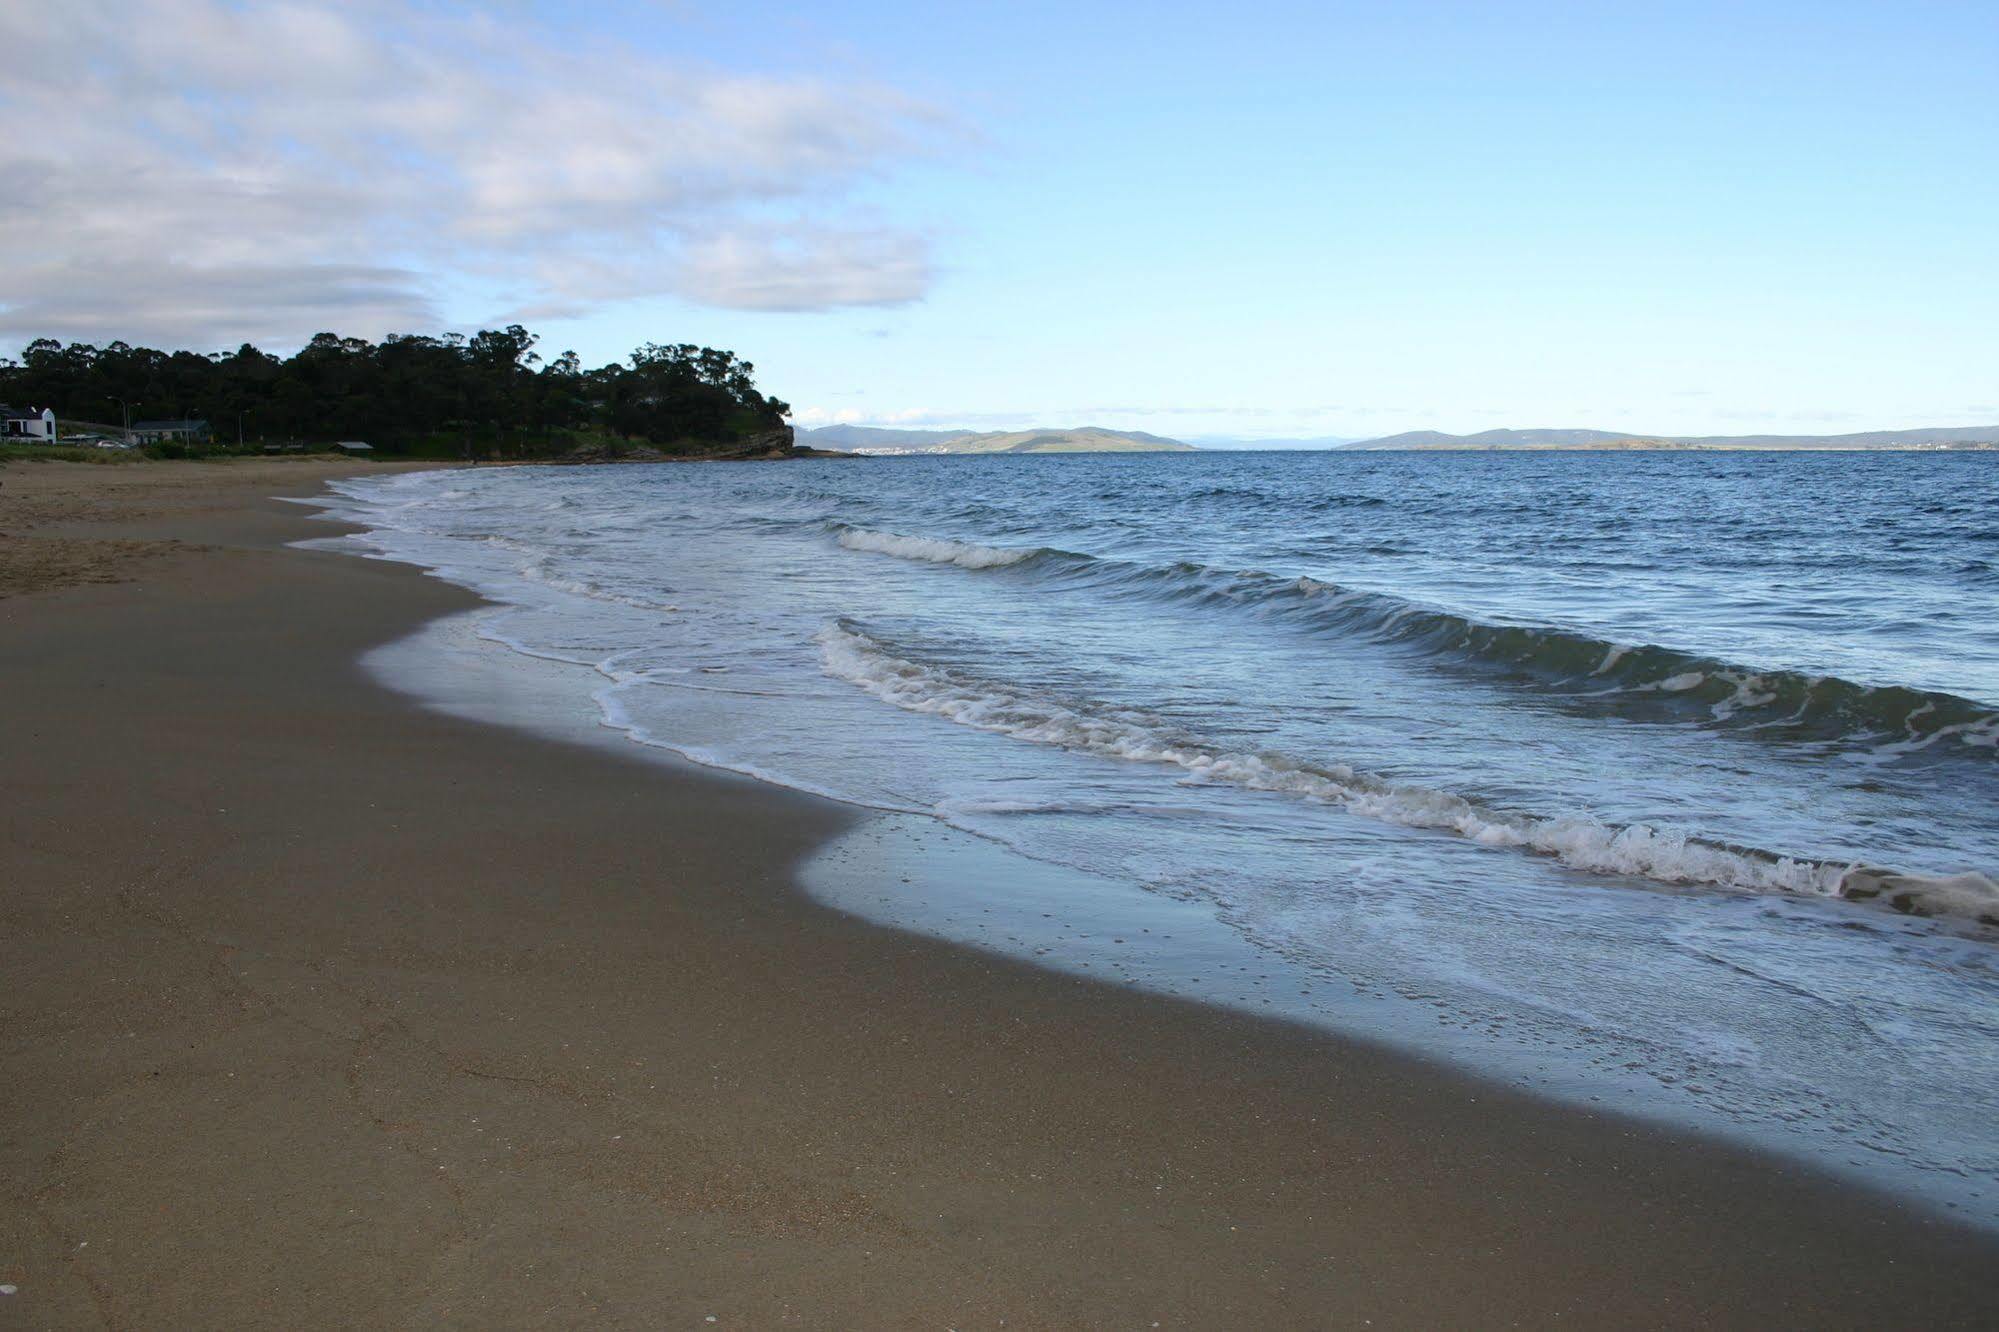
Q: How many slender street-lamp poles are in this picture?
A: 4